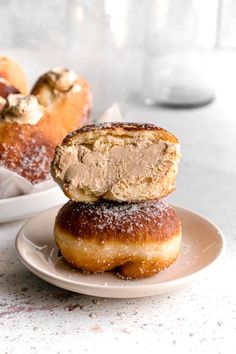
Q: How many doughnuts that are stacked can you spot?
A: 2